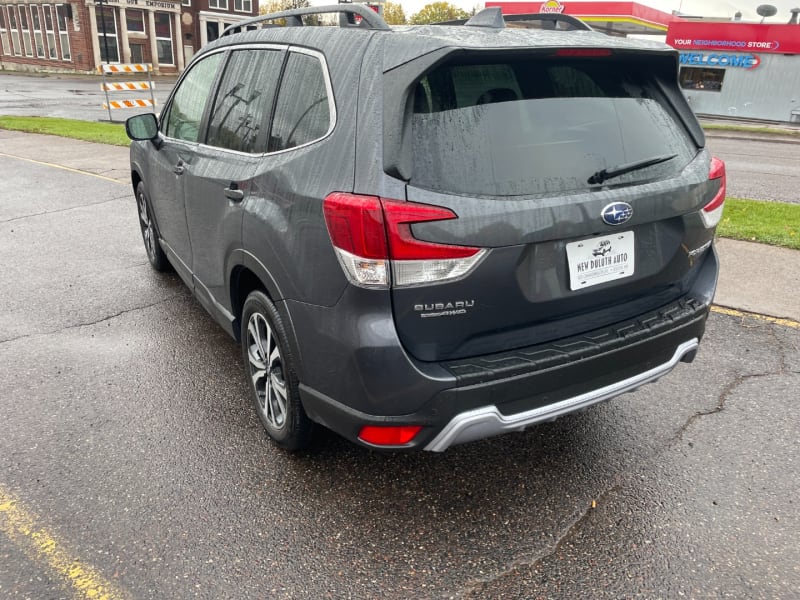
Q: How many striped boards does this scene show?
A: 3